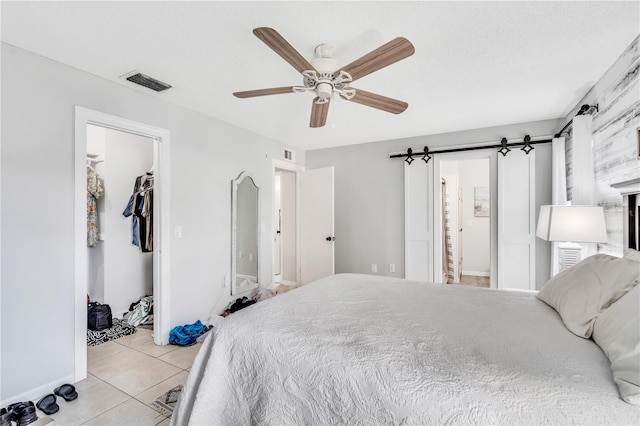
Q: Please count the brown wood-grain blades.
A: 5